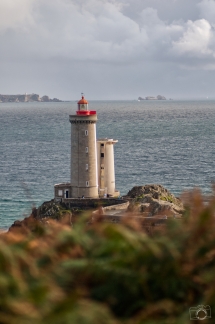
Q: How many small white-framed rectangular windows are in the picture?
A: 4